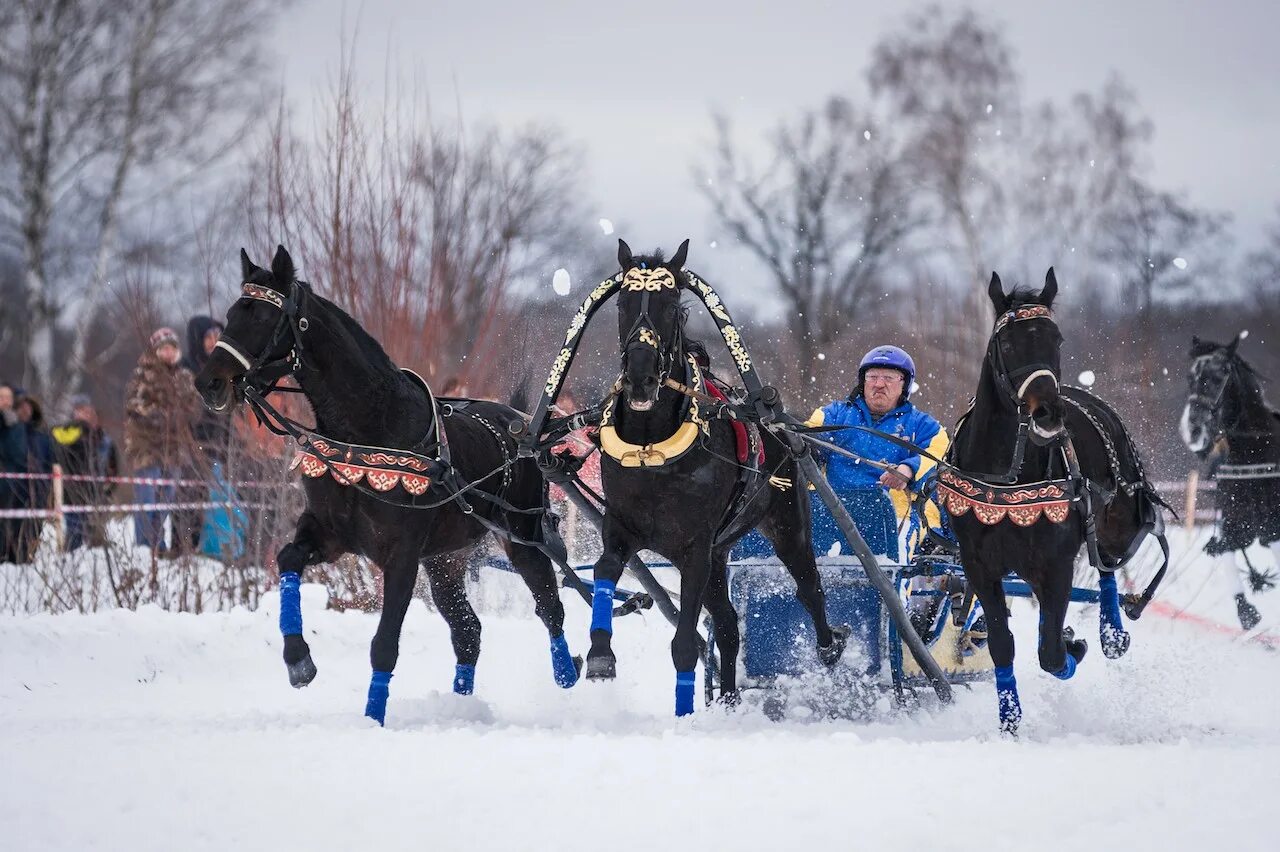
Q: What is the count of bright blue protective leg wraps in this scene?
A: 9